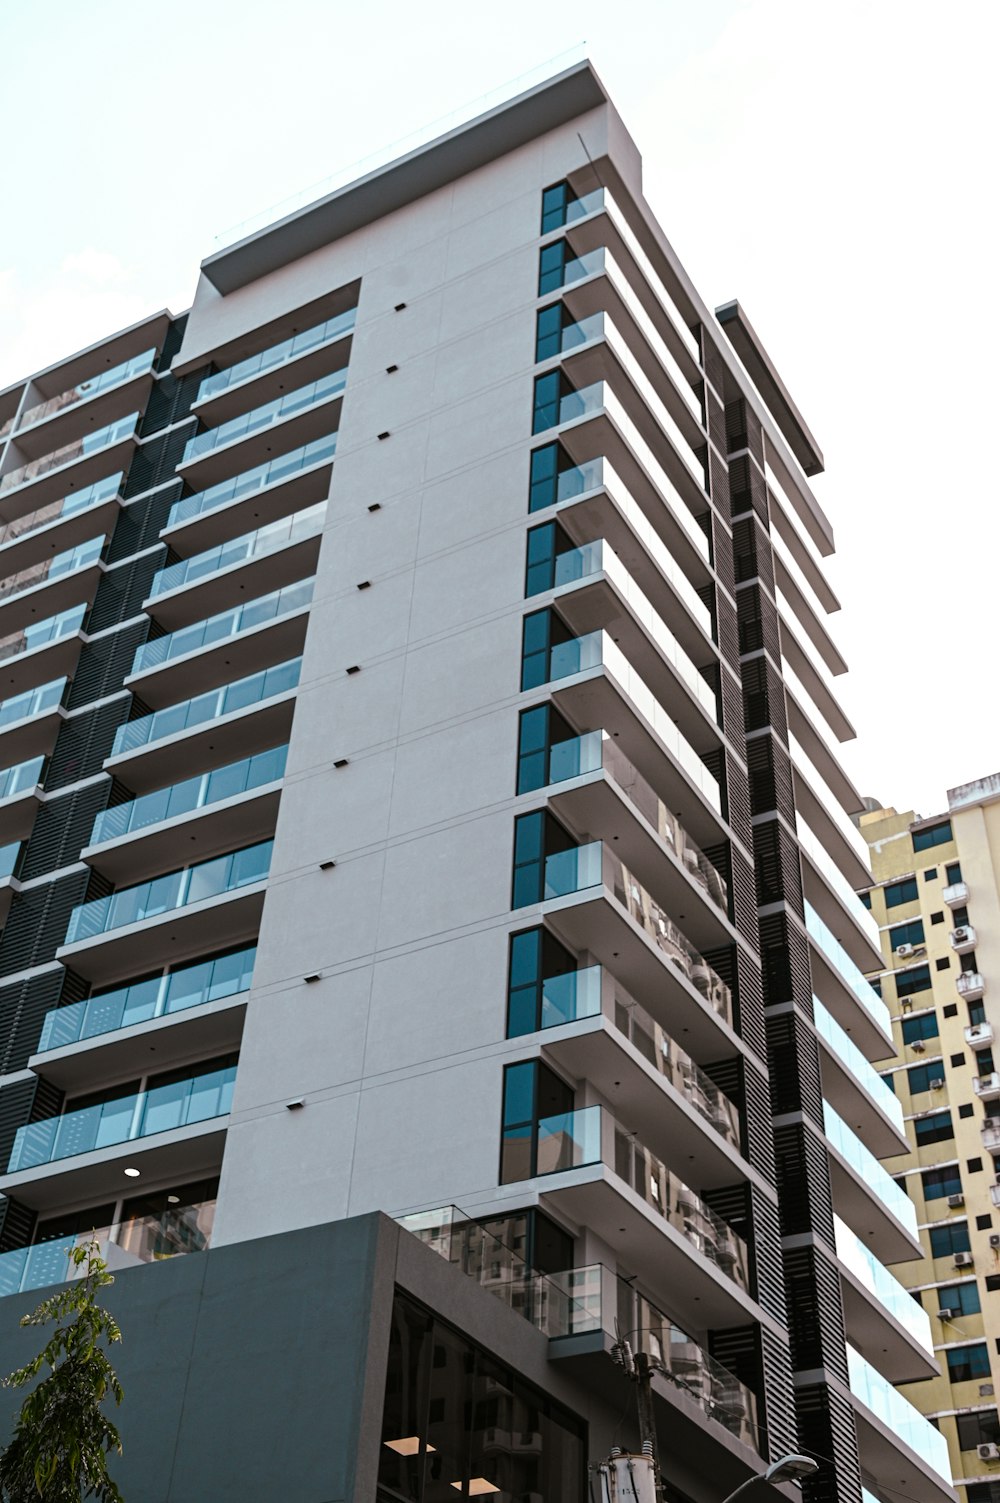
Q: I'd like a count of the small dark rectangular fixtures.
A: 10